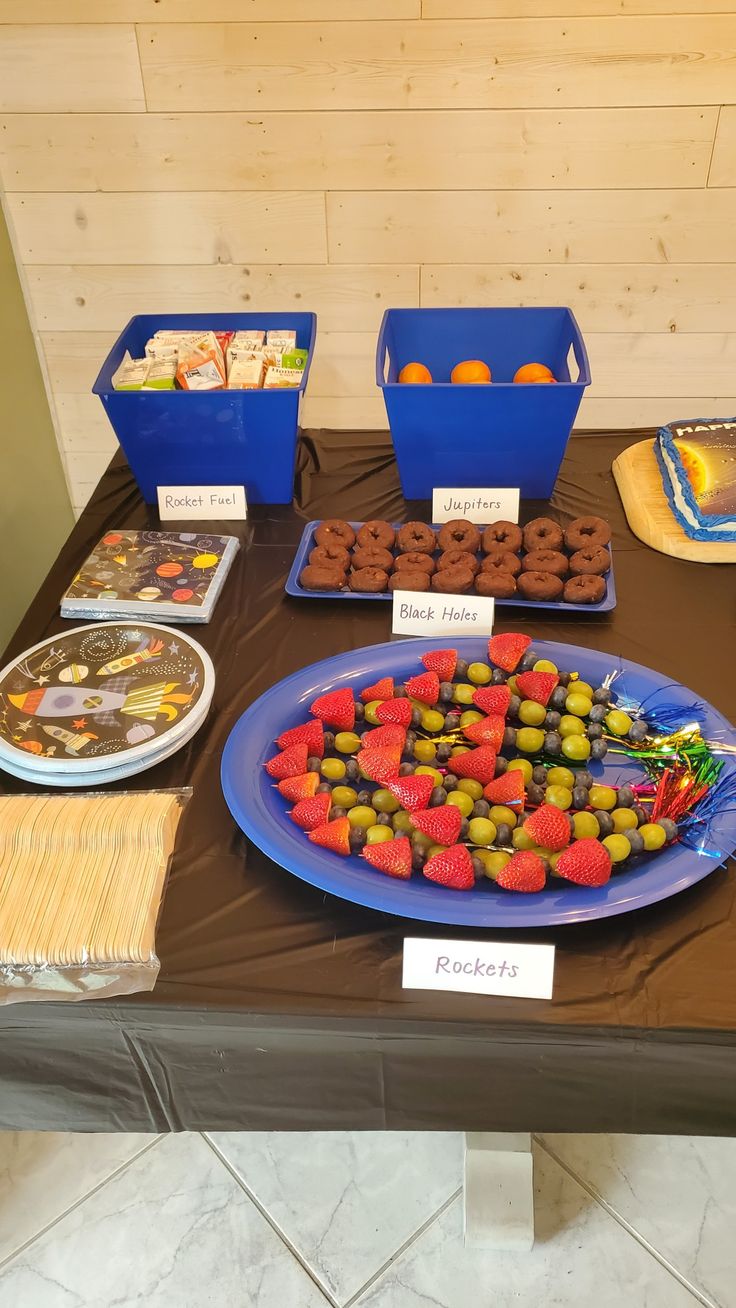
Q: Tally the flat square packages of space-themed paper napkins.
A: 1